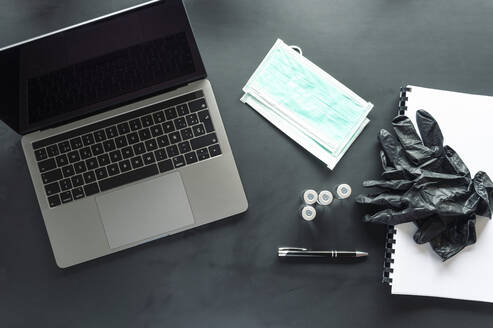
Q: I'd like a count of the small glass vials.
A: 4